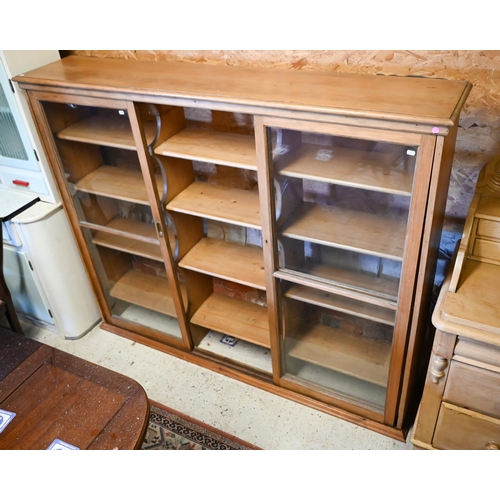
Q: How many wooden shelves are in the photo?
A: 12